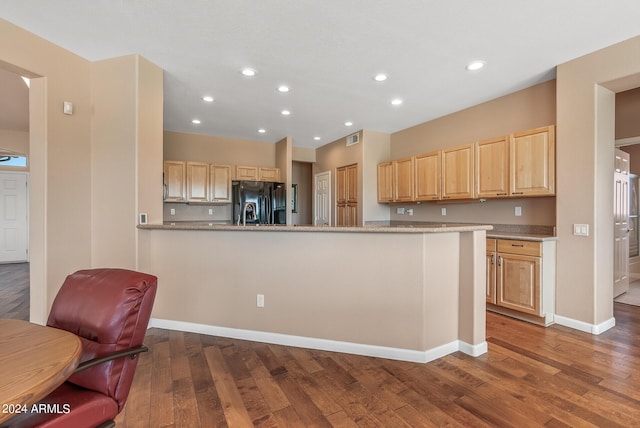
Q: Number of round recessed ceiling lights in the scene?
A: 11